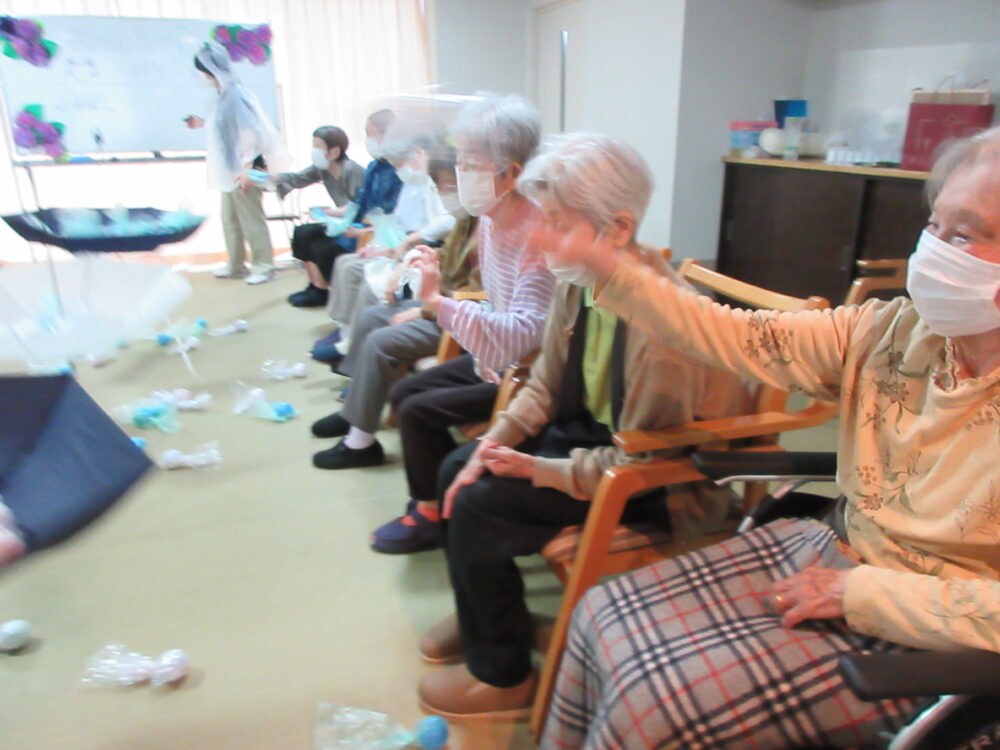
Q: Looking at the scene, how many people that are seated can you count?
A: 7